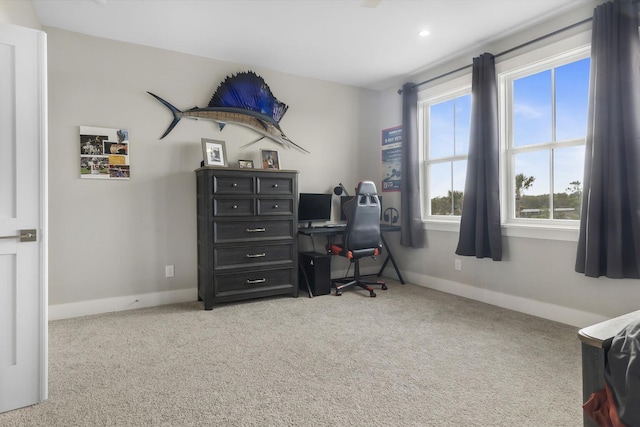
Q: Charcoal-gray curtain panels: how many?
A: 3